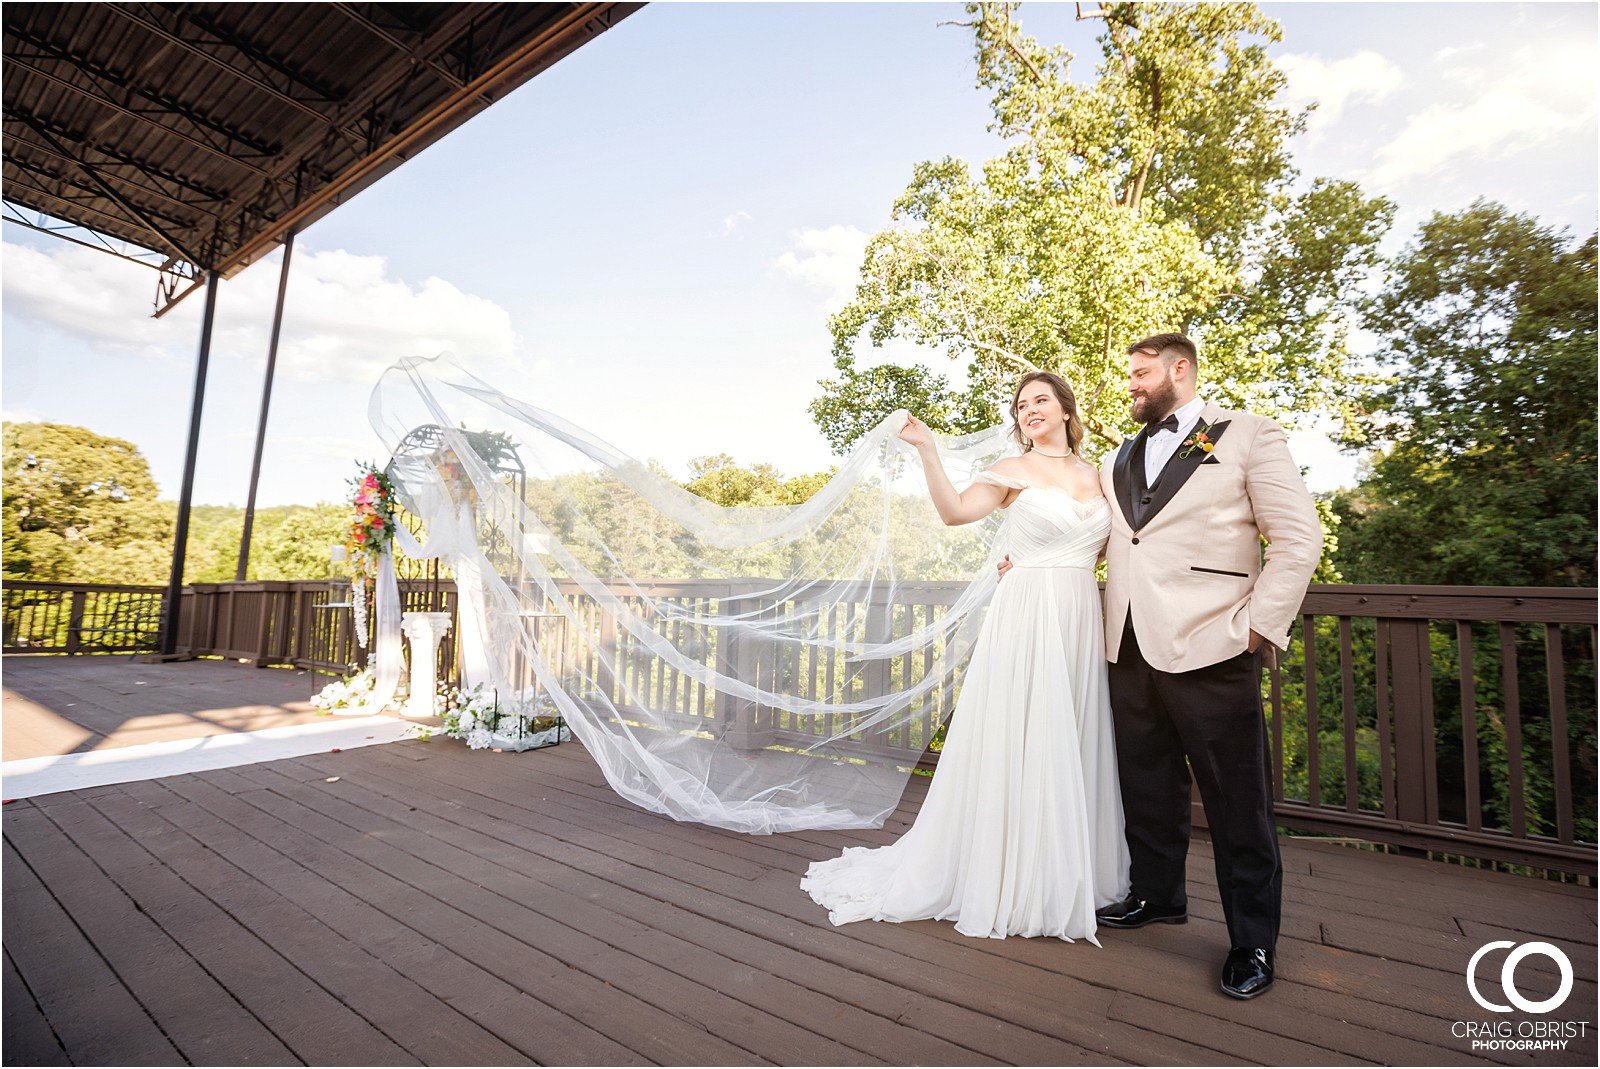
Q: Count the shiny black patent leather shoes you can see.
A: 2